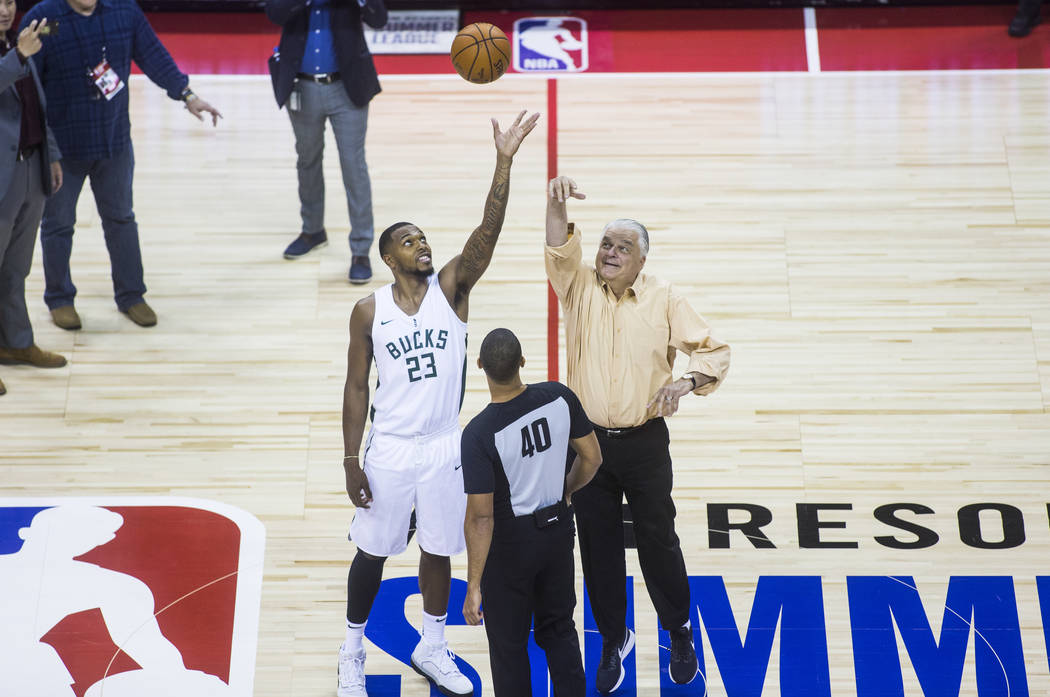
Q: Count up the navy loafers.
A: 2